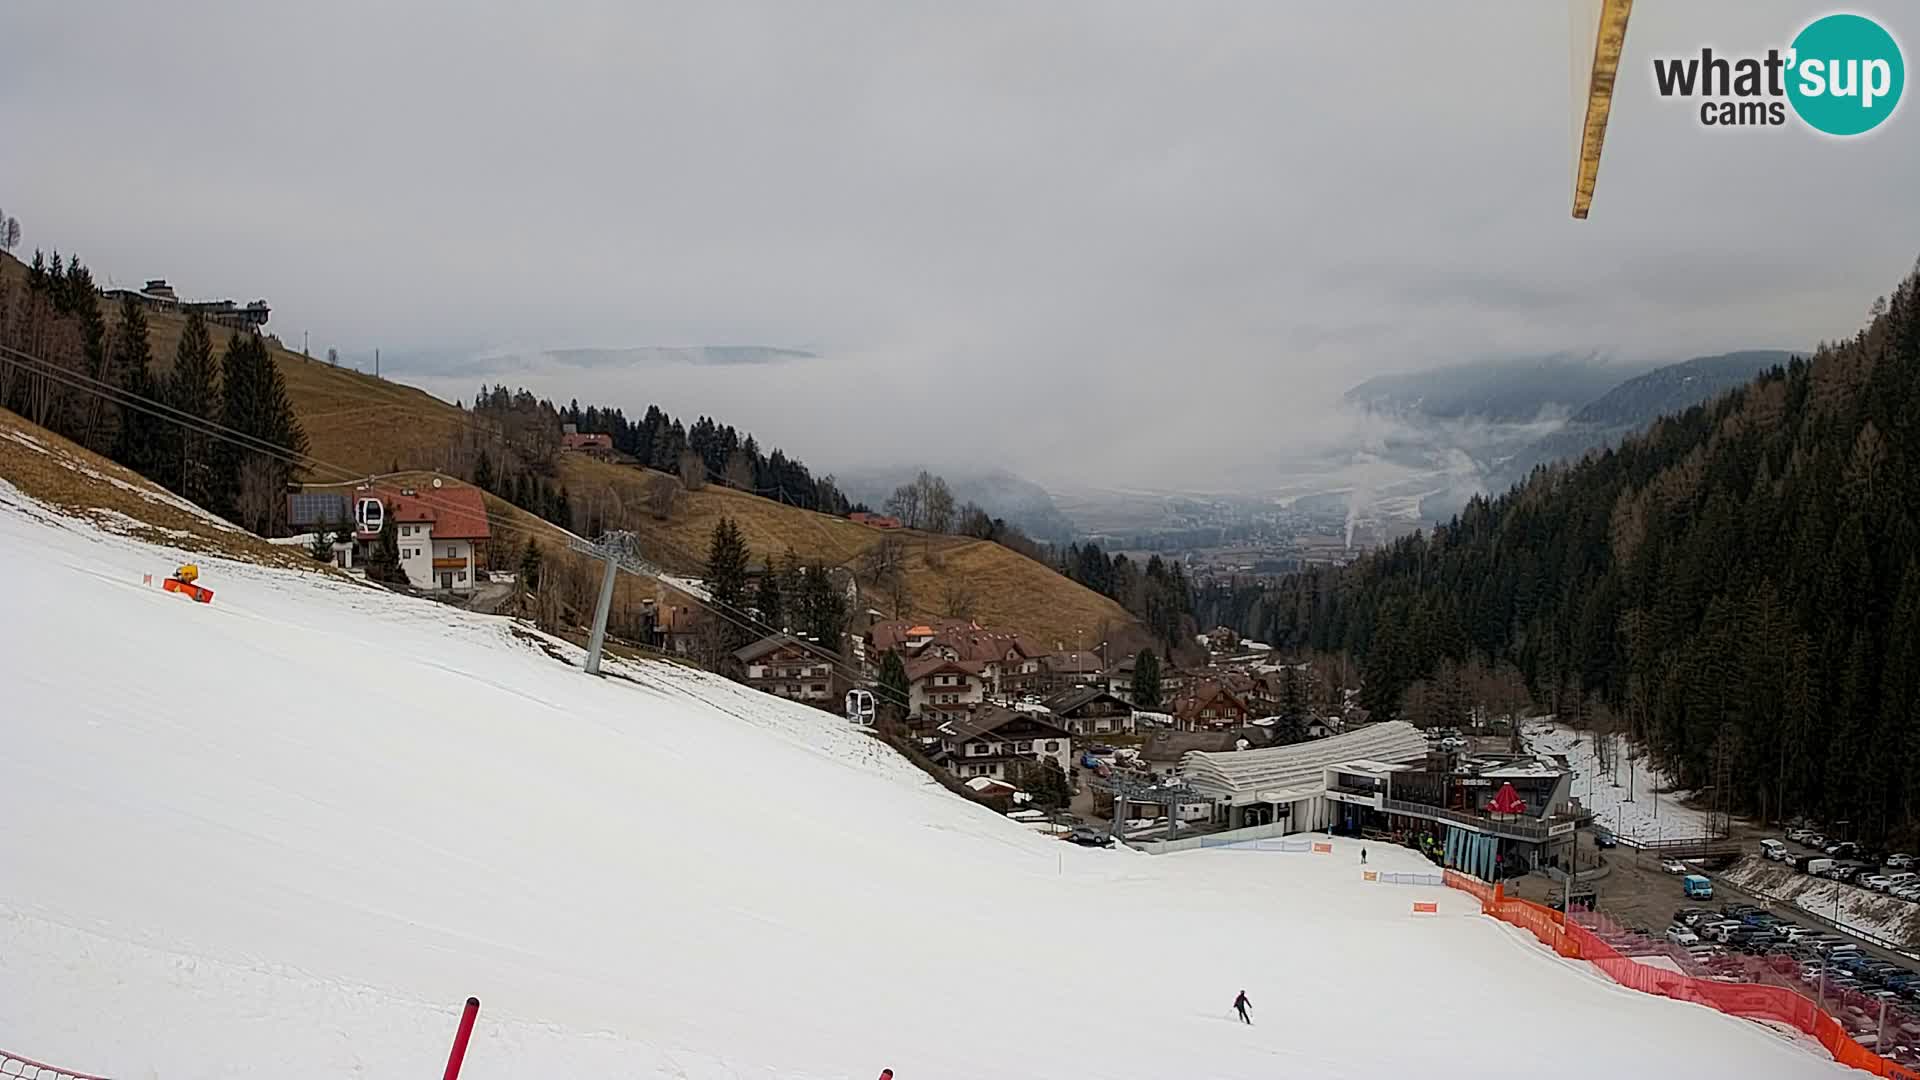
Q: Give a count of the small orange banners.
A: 3